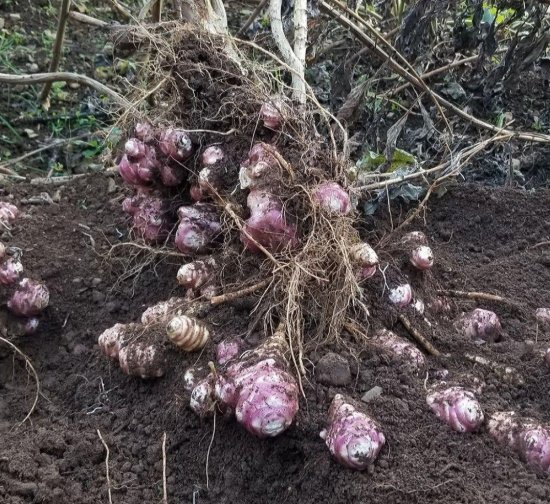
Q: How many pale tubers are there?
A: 1